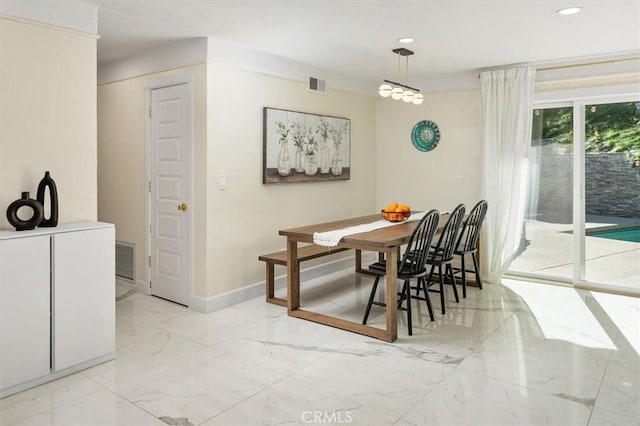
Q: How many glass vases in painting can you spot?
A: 5